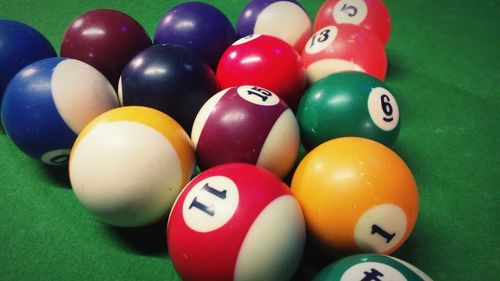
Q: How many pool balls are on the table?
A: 15